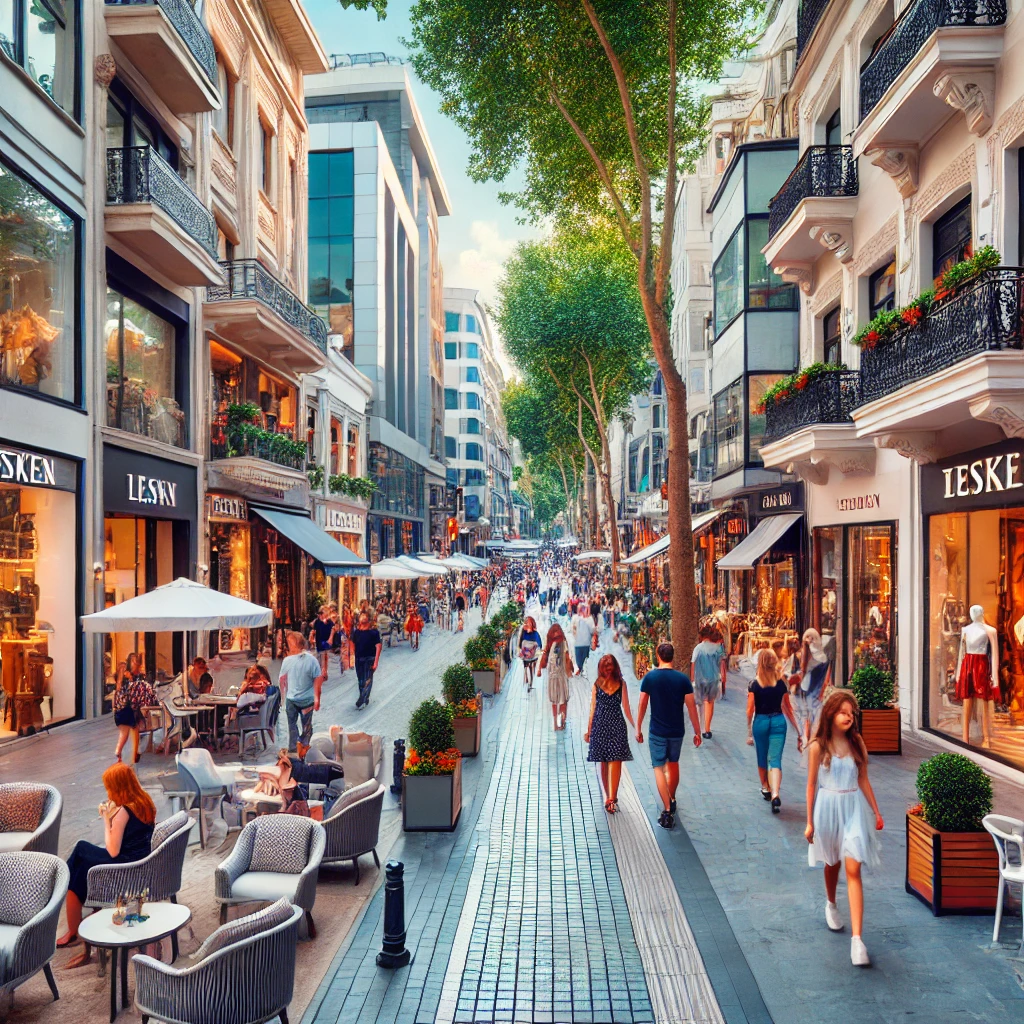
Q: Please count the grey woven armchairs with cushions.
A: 6